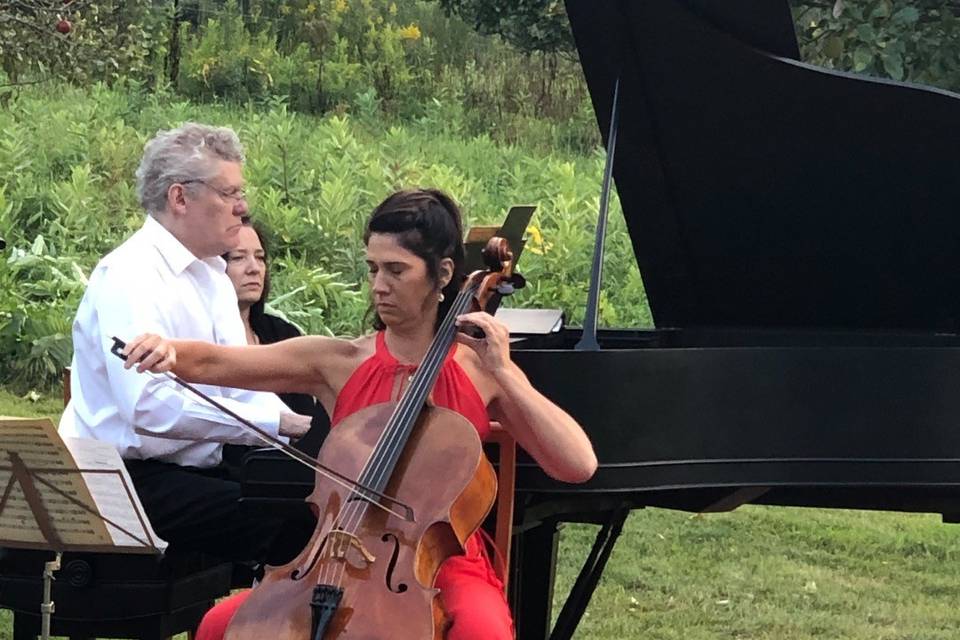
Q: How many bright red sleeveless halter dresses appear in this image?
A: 1